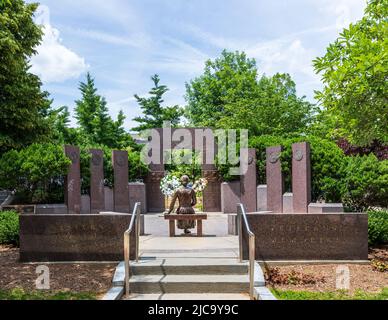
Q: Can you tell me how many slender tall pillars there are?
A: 6